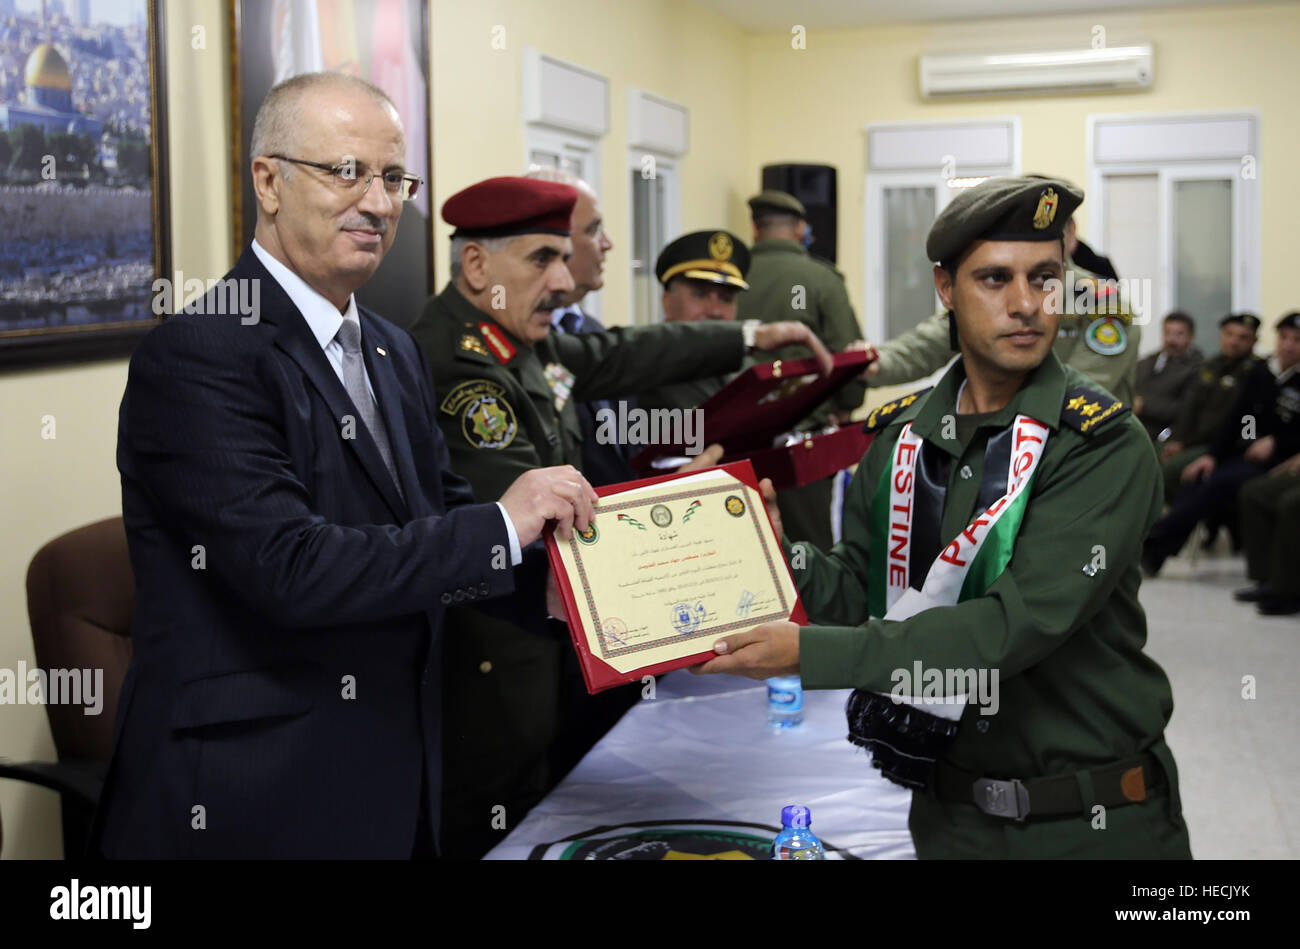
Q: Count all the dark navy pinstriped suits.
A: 1